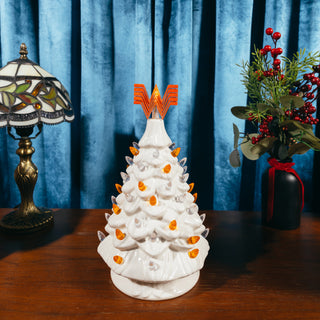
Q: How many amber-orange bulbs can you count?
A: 14